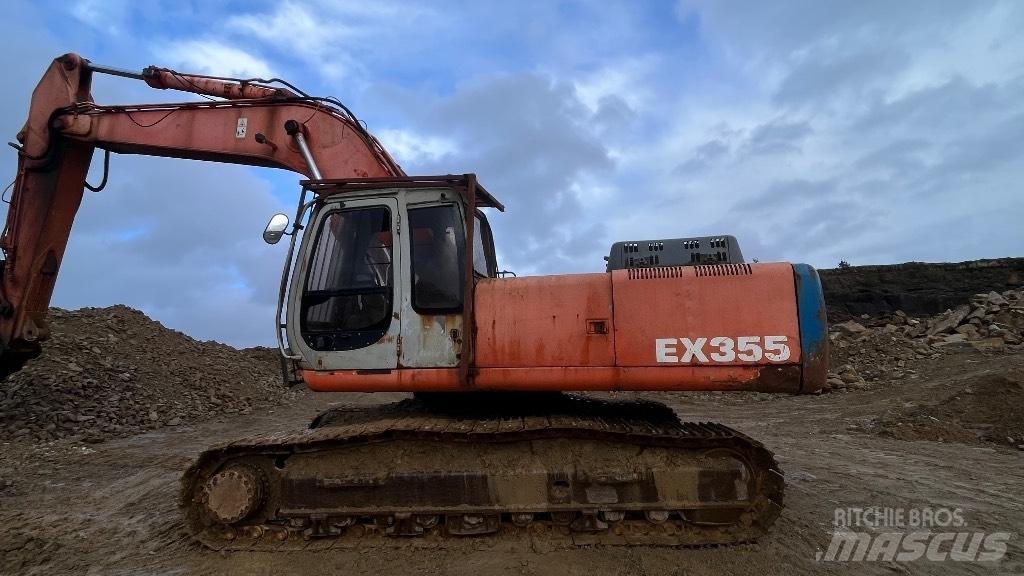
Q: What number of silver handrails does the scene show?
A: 1